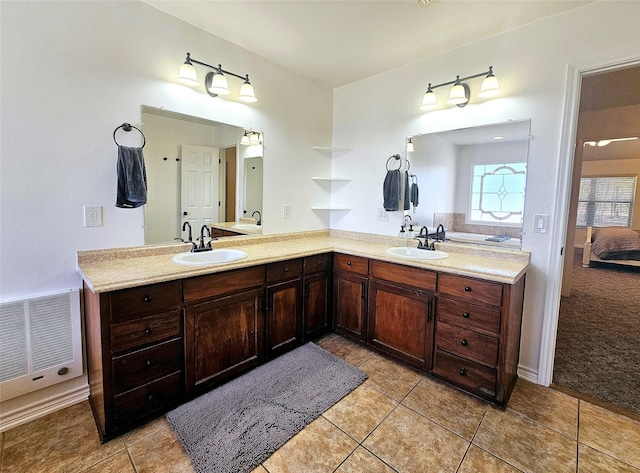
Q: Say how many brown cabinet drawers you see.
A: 11